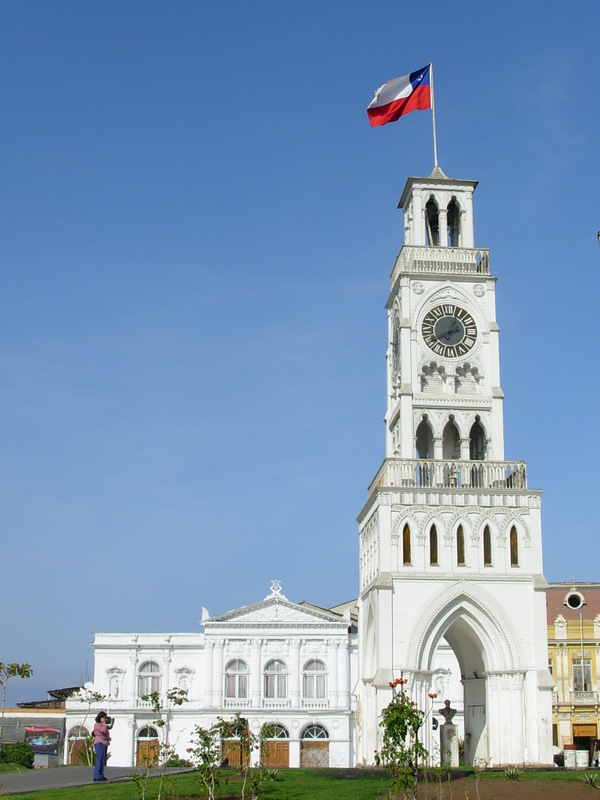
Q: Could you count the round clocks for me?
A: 1